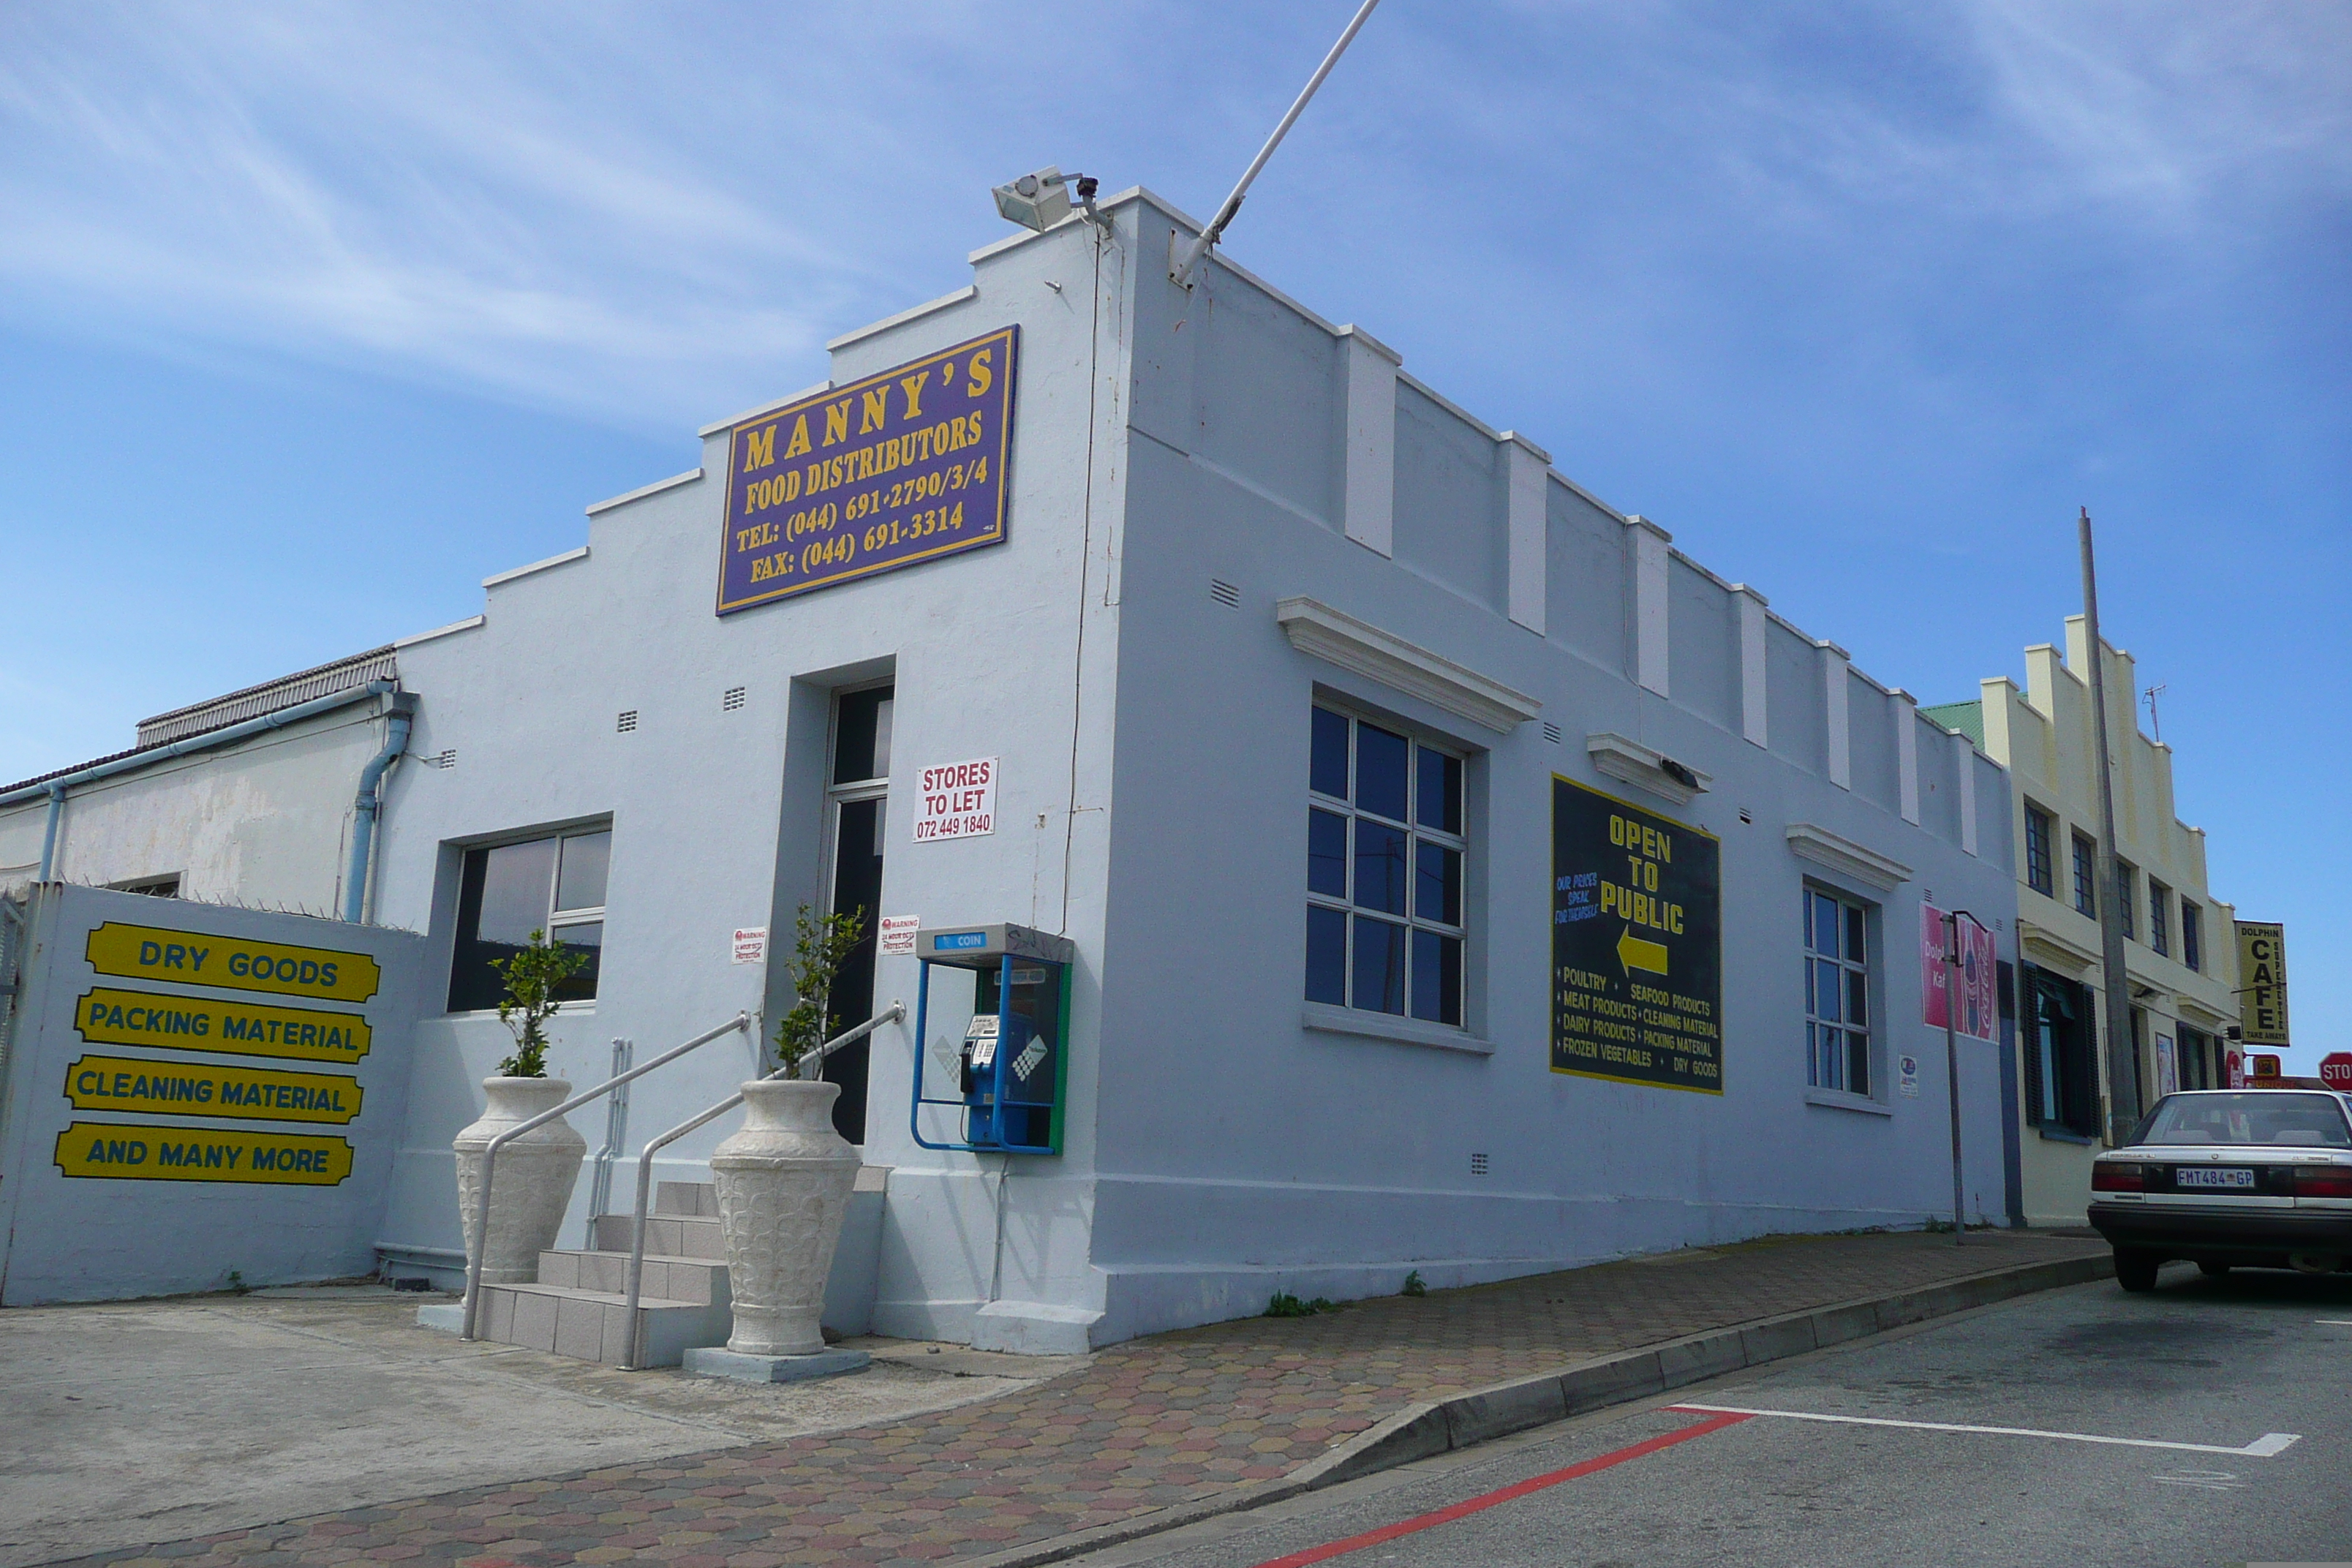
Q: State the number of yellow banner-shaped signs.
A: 4